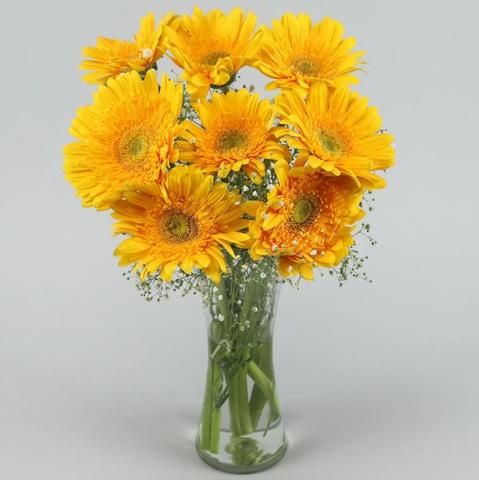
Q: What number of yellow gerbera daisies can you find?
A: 8